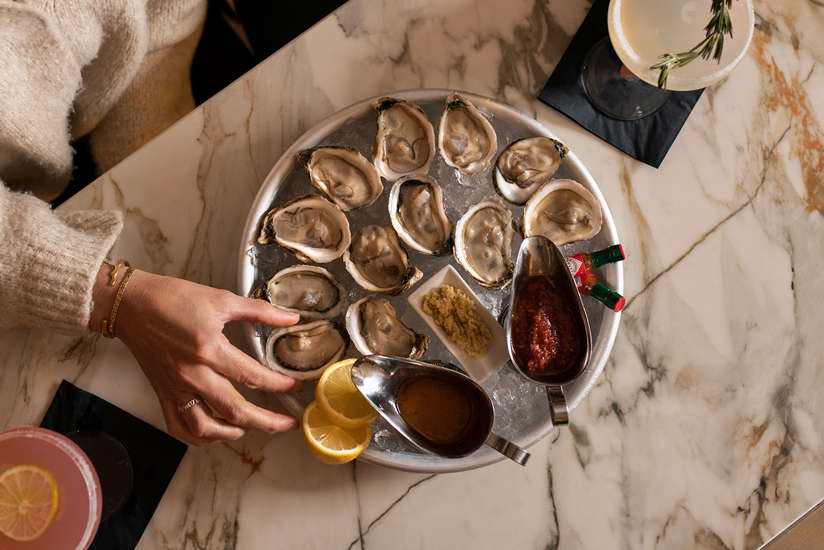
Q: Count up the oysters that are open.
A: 12